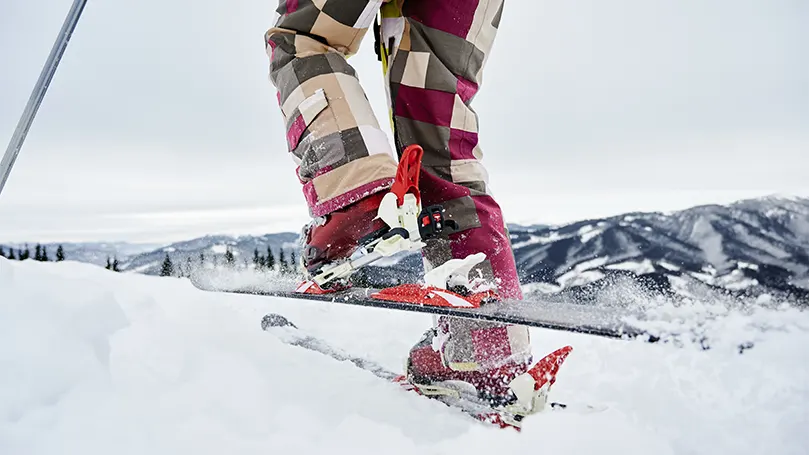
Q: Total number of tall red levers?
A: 2